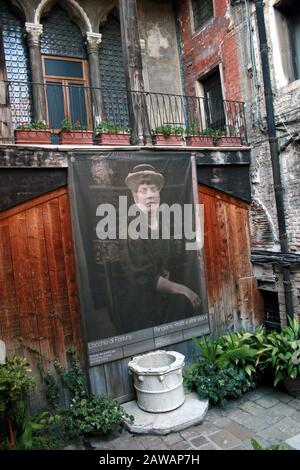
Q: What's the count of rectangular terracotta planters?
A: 6